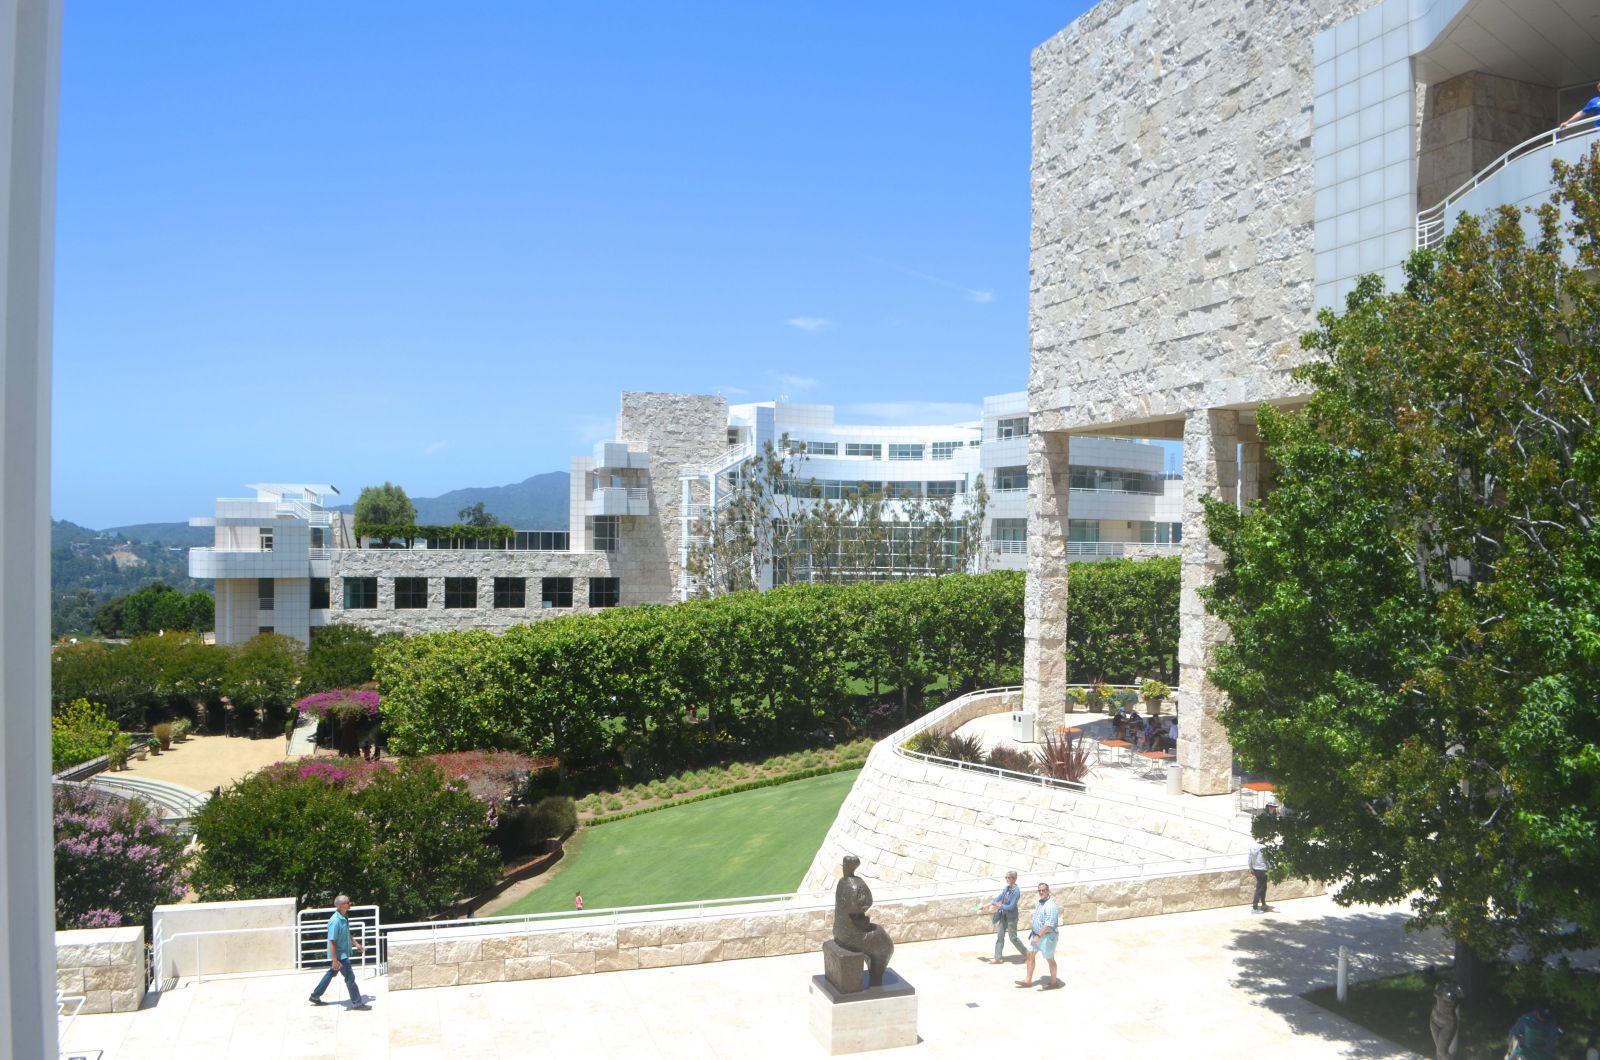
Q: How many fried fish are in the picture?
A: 0